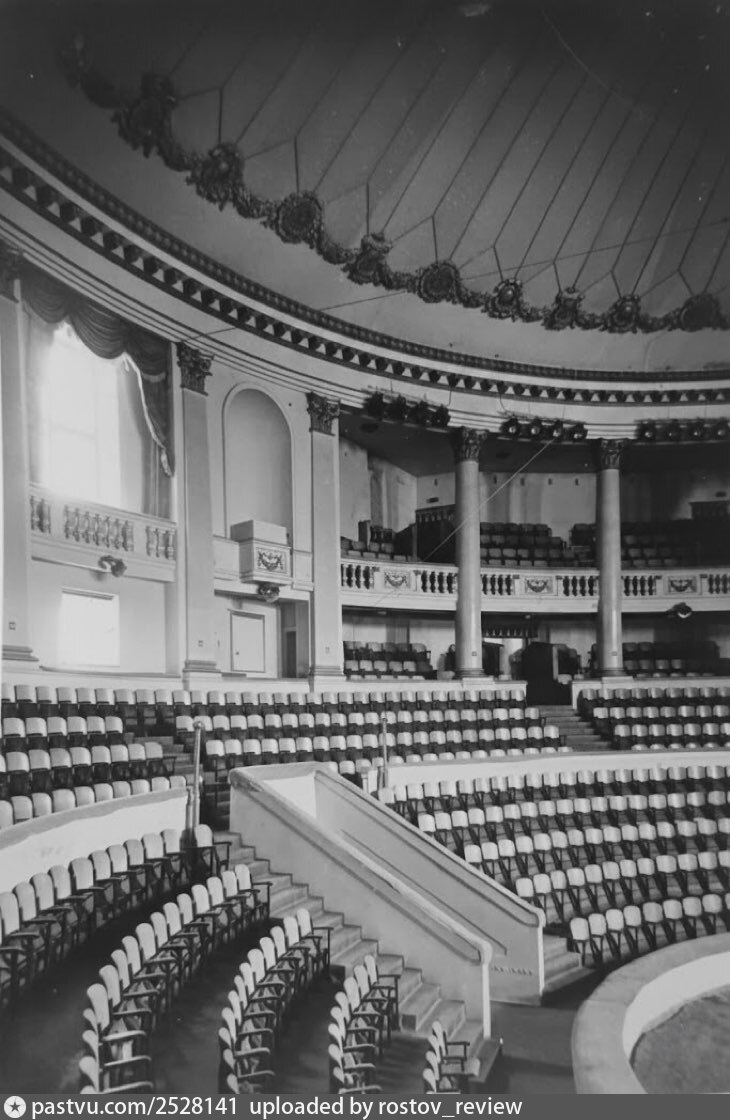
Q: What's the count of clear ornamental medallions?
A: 9